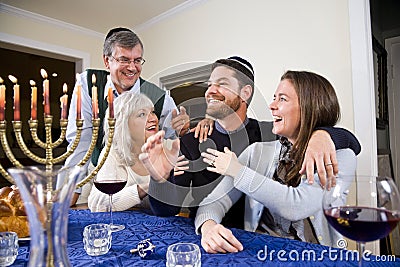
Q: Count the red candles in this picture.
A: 8